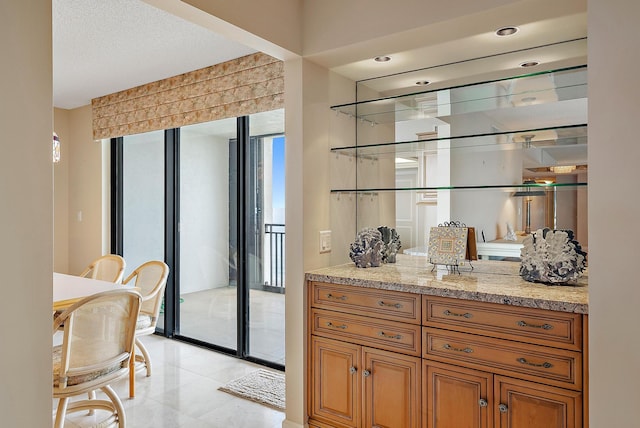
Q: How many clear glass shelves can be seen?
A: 3